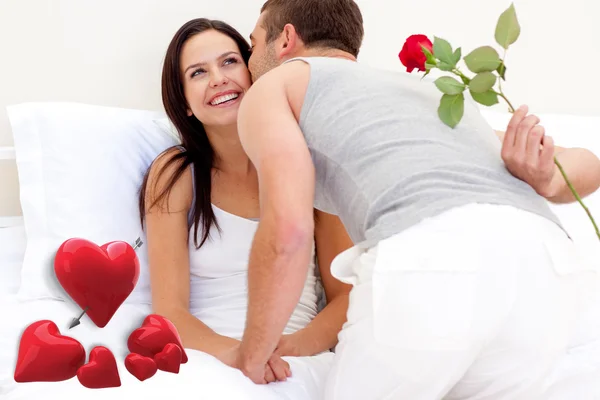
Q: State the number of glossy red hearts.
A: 6